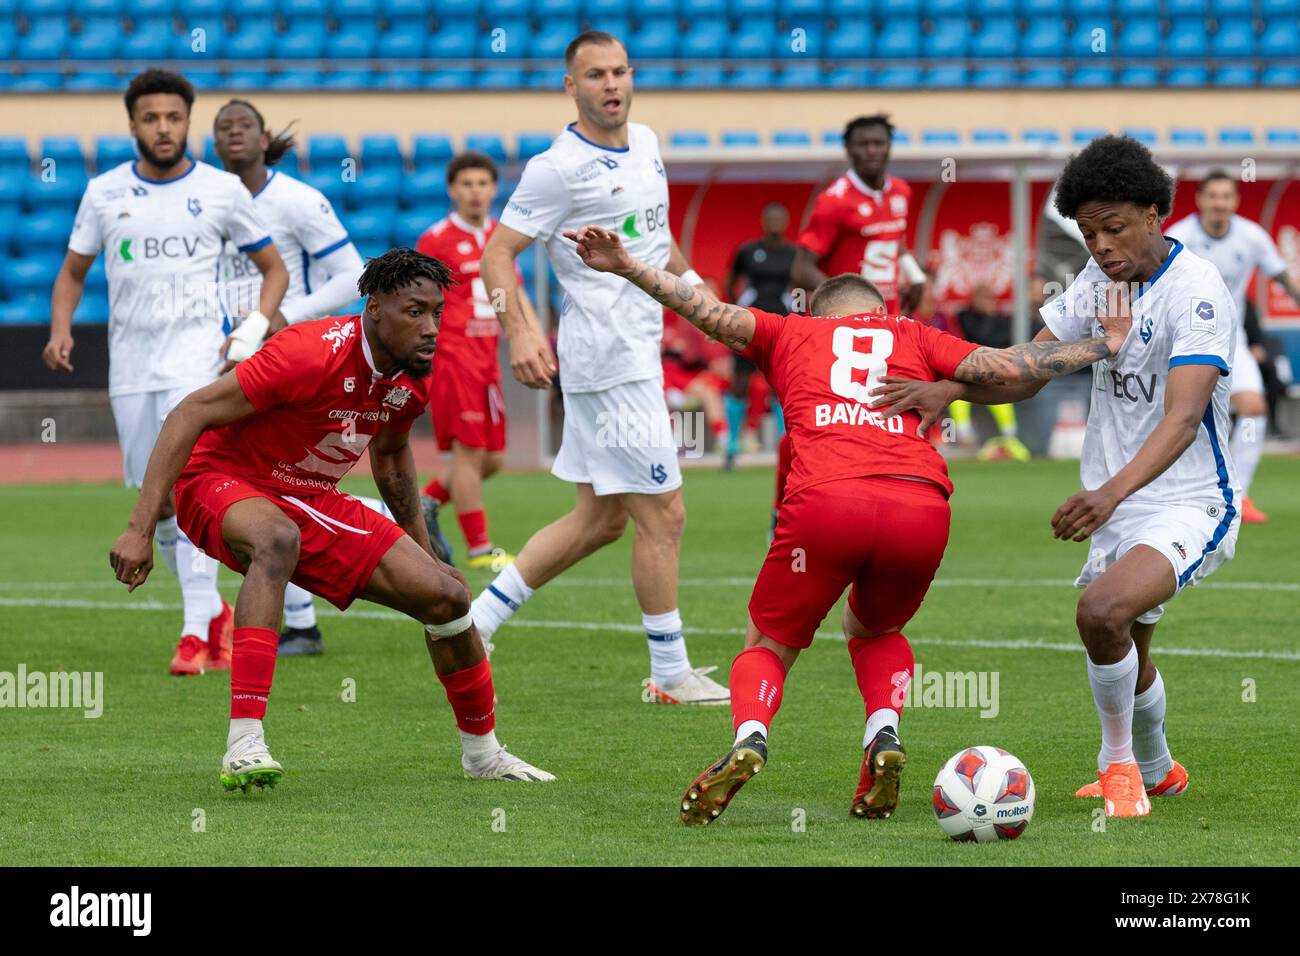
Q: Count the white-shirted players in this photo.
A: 5